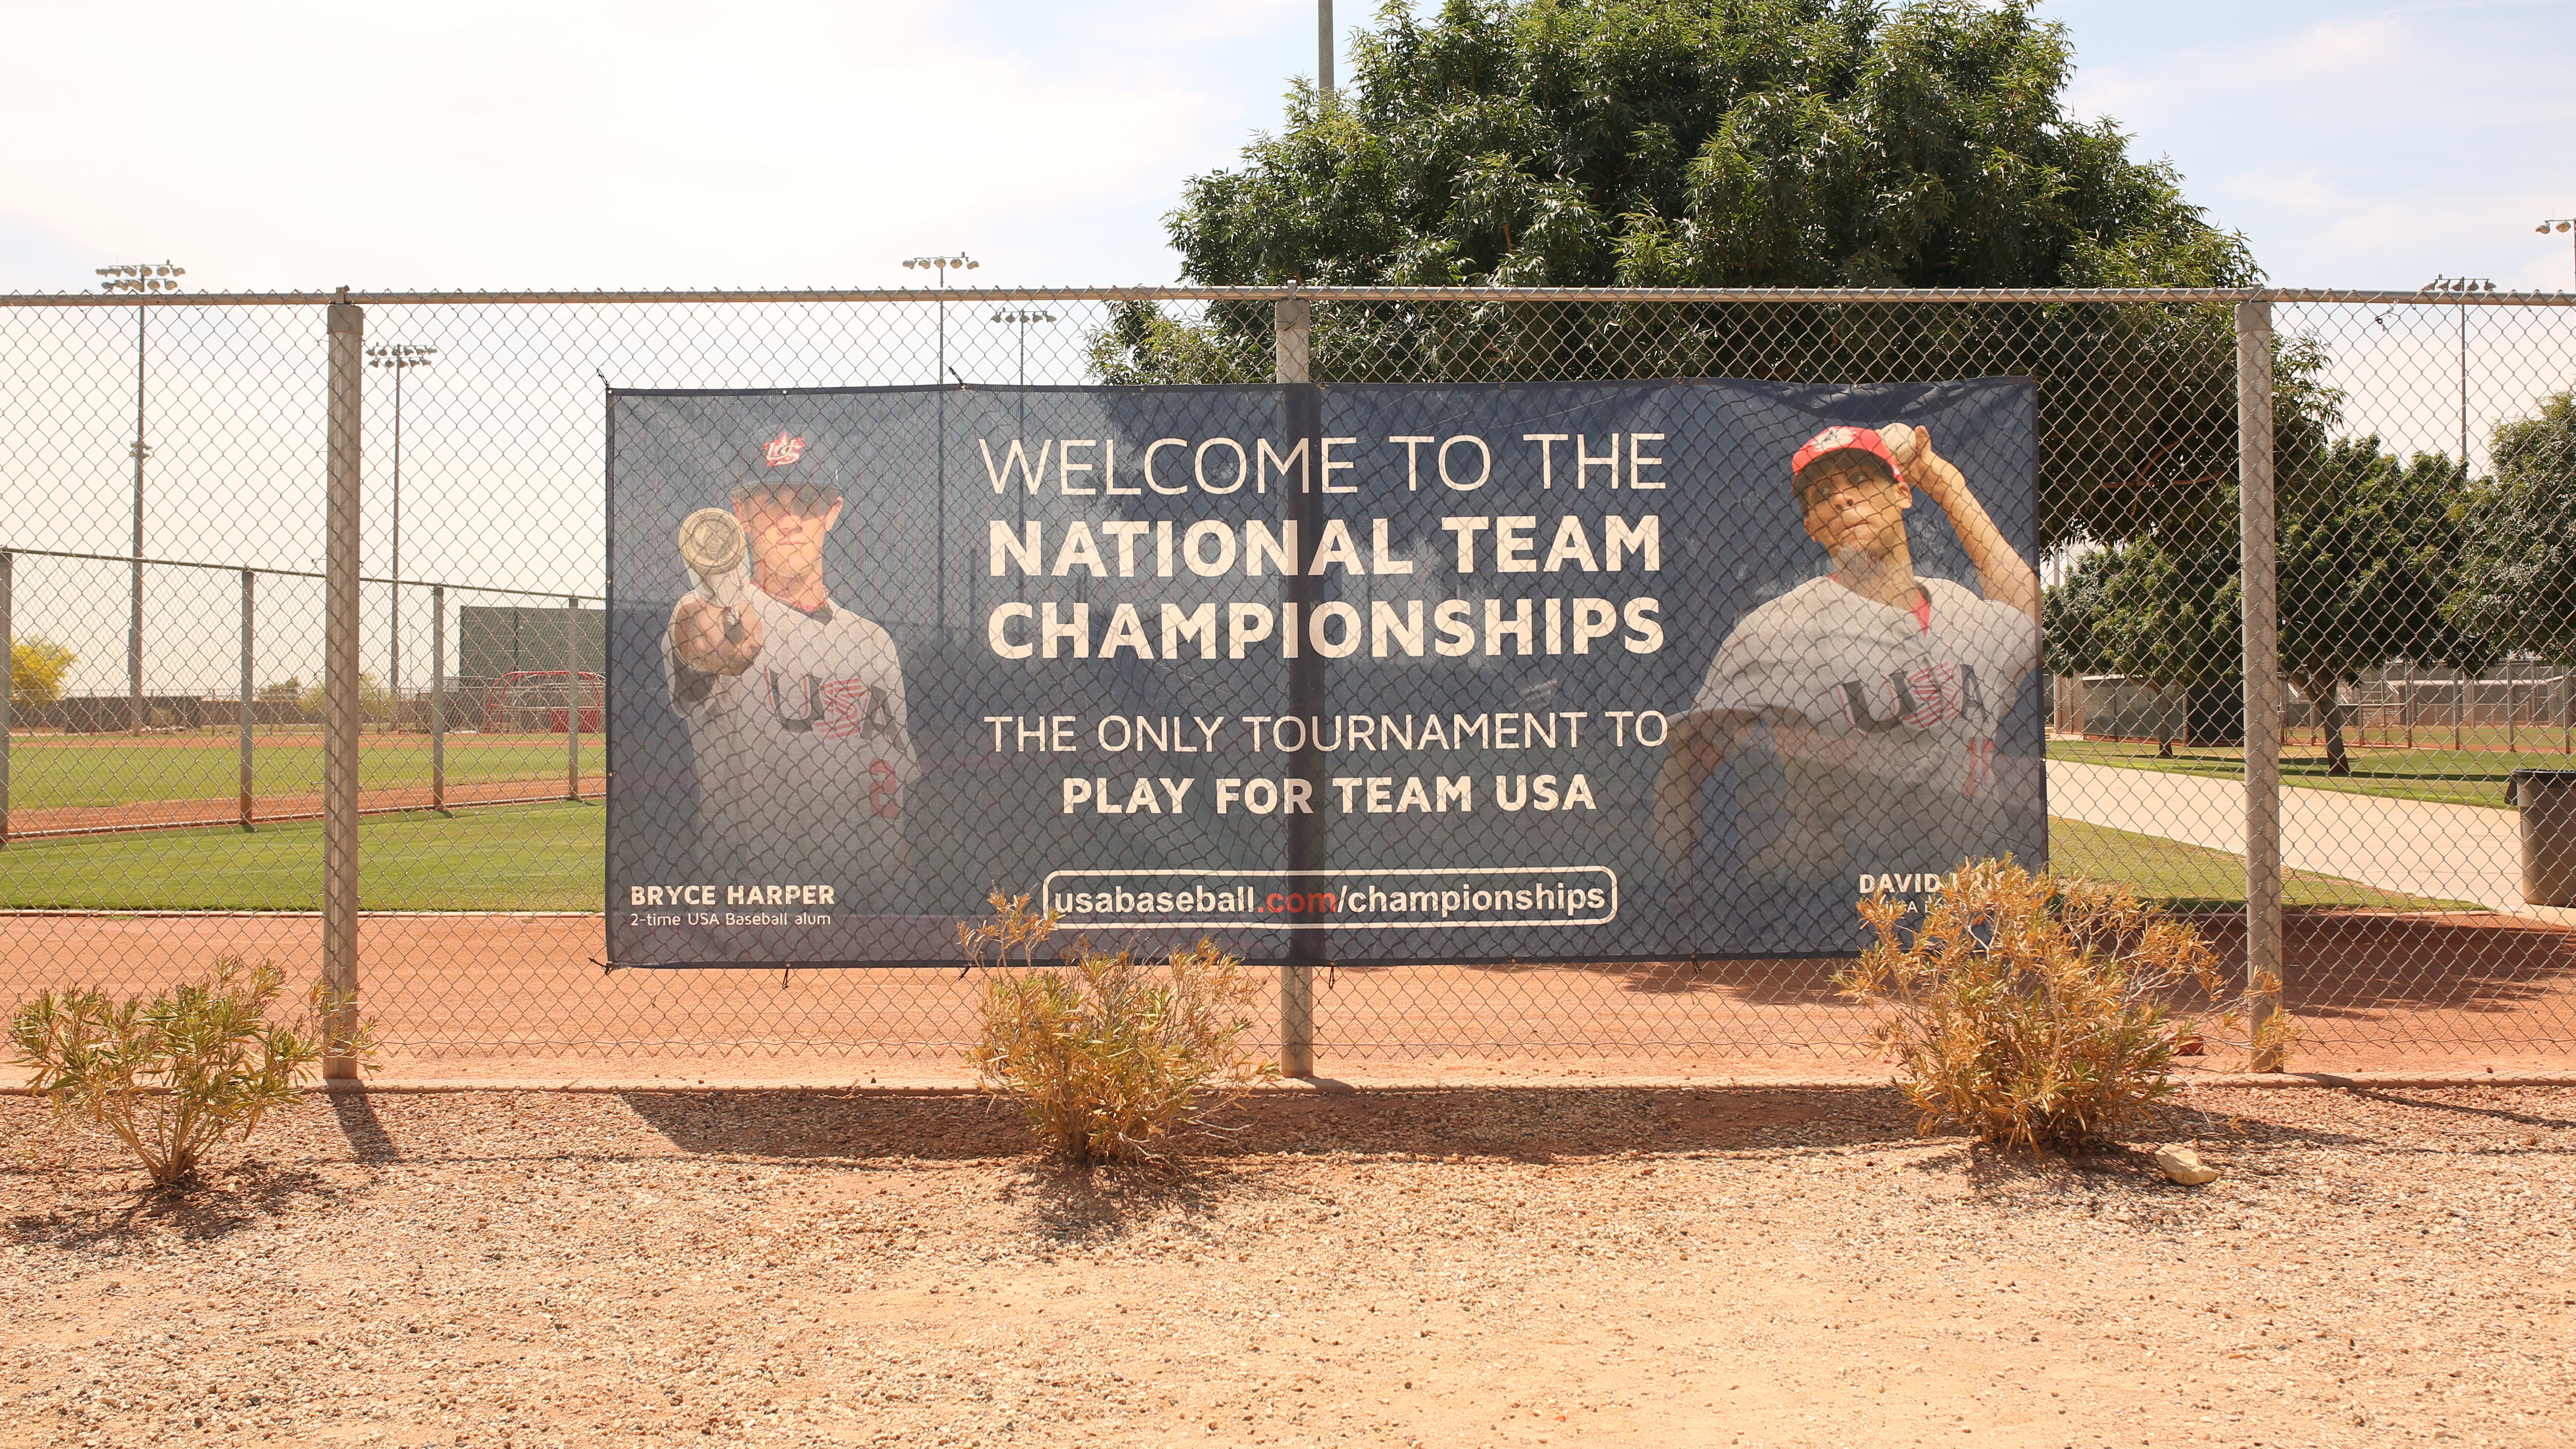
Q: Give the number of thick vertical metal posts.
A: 3